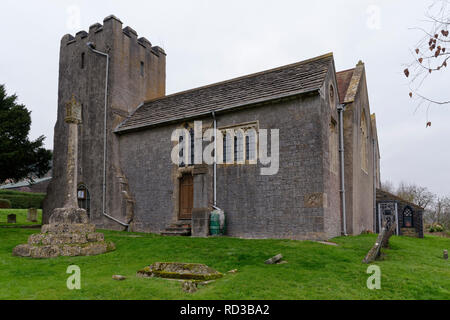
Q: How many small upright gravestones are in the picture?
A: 2